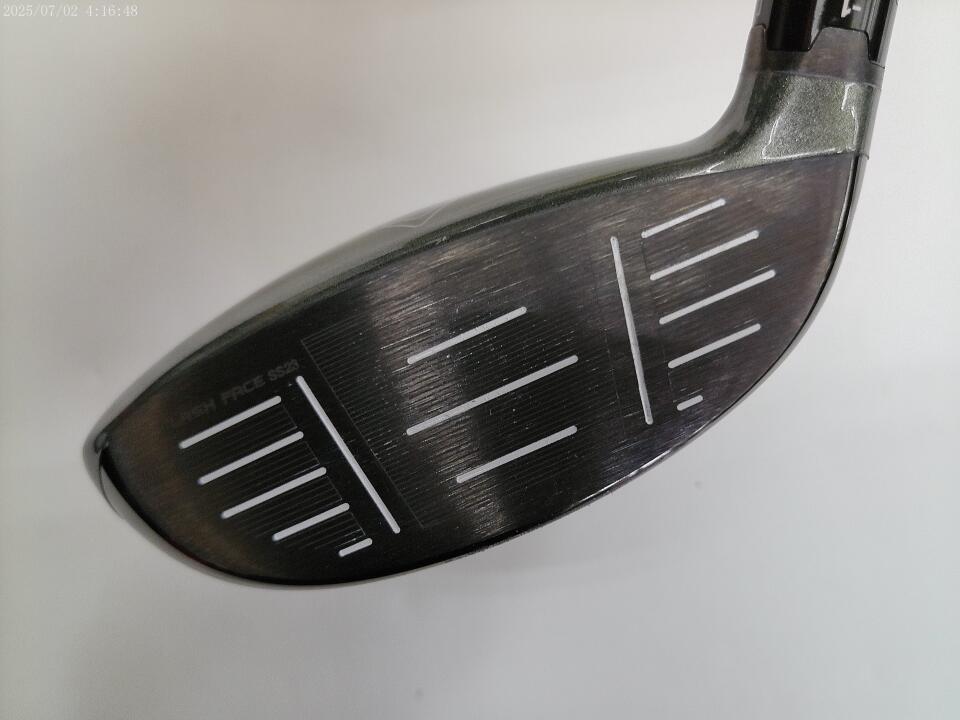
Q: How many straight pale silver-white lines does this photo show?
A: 15